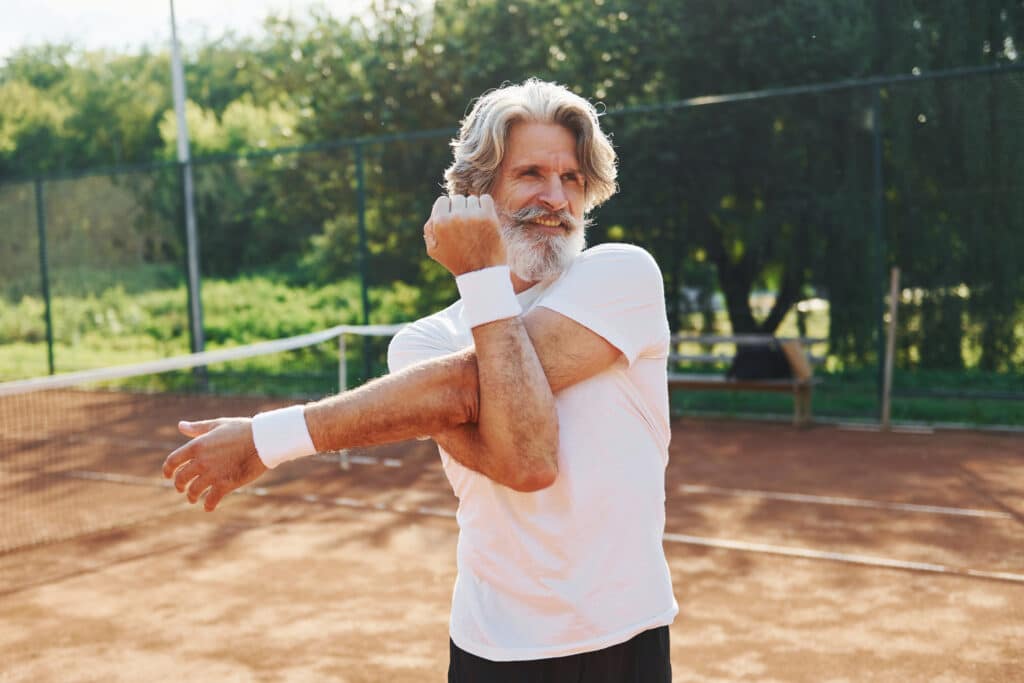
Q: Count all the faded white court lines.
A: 2